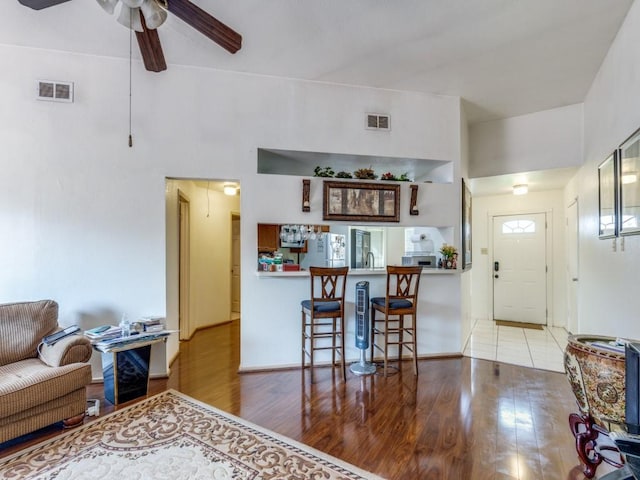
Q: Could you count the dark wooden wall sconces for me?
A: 2